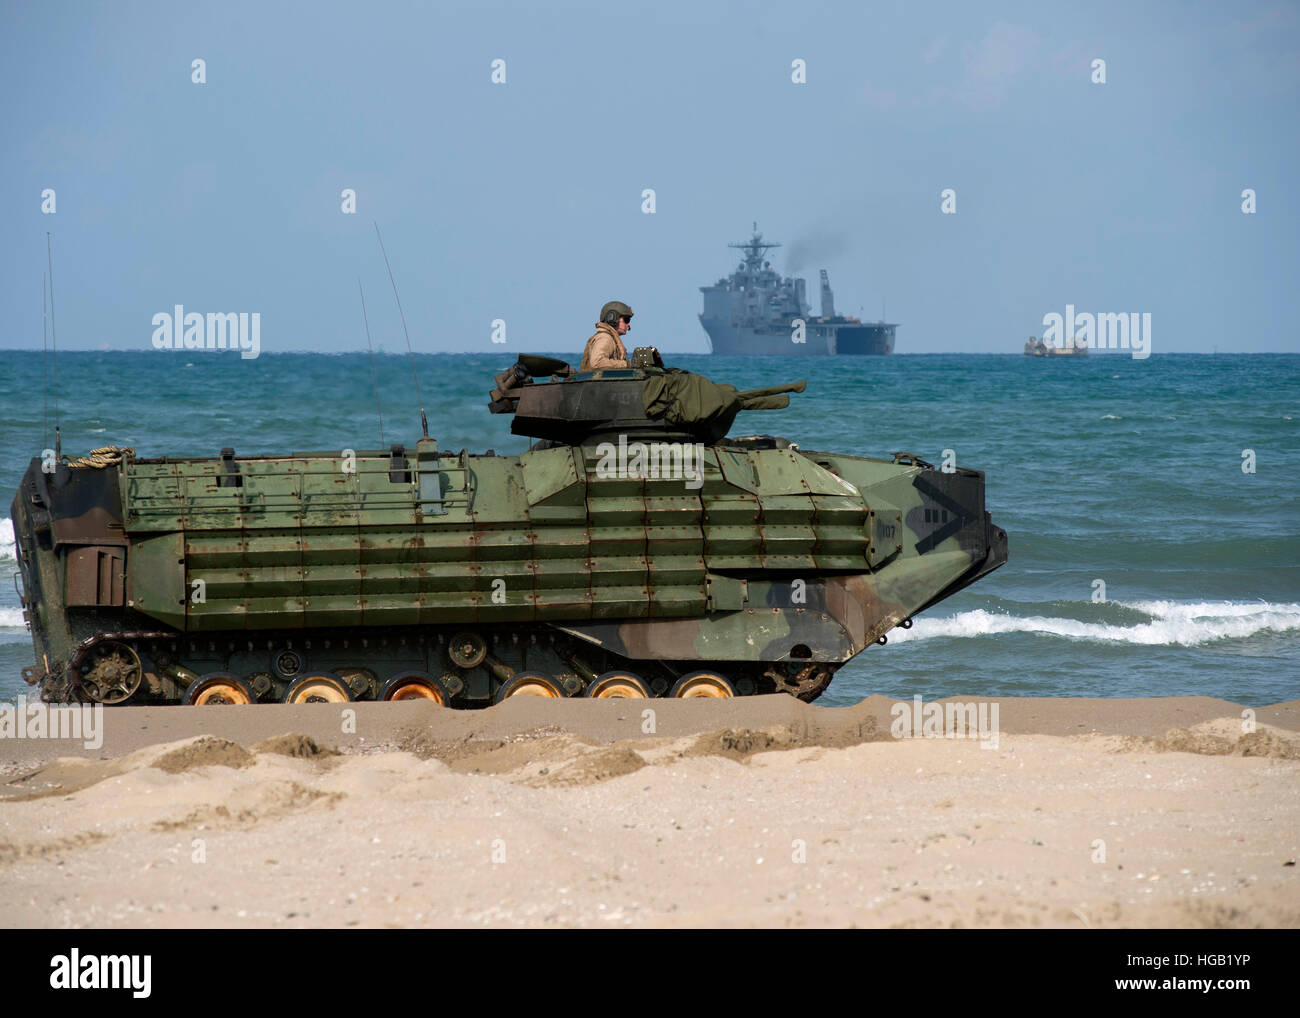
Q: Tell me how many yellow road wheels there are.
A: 6